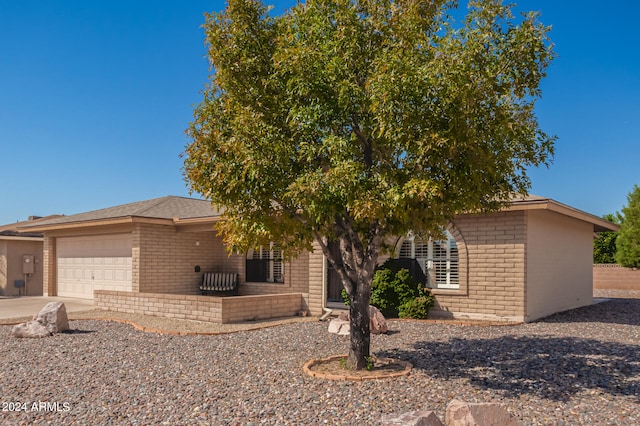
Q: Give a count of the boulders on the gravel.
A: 6